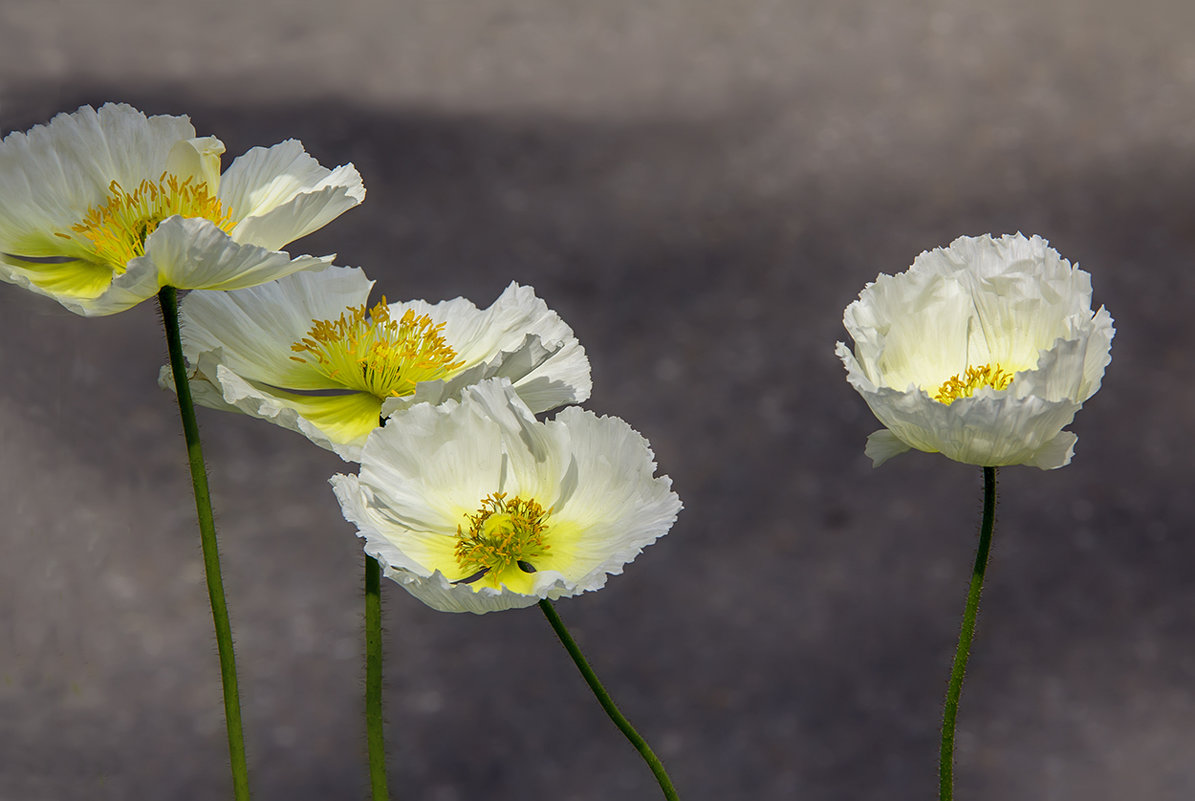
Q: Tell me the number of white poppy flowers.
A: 4